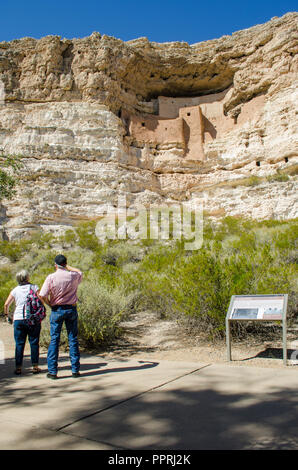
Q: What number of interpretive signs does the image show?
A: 1